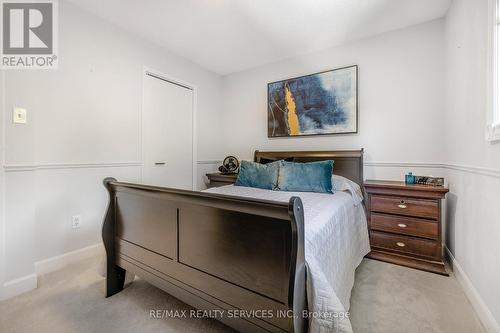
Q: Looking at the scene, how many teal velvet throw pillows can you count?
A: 2